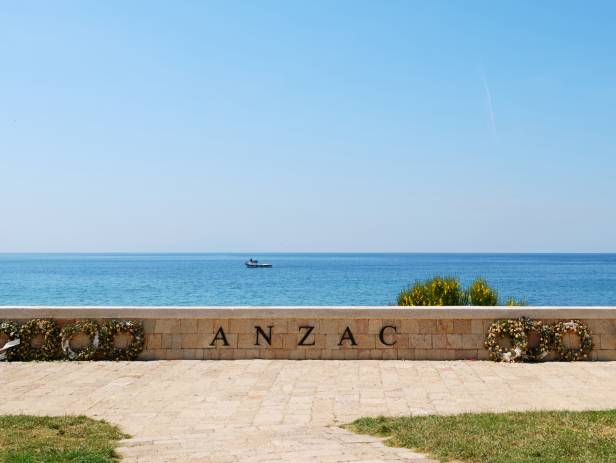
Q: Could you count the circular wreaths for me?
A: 7